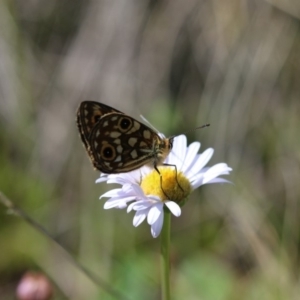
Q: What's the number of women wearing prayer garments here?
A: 0